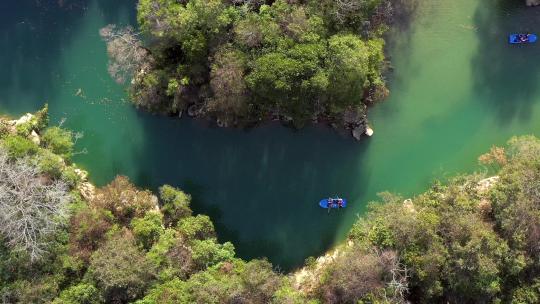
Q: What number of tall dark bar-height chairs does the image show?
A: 0